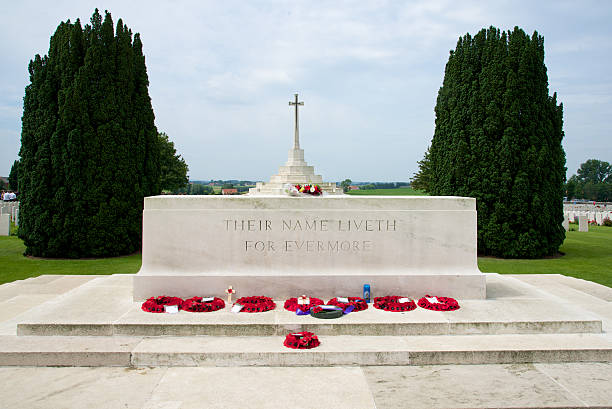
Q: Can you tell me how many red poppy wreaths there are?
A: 8